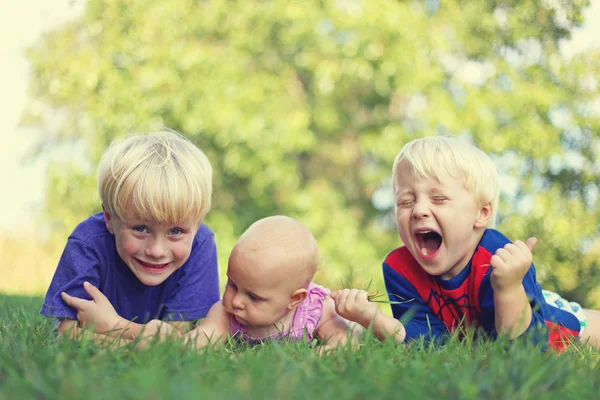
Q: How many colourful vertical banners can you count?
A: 0